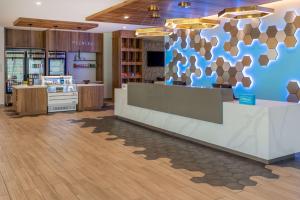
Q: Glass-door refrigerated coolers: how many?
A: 3